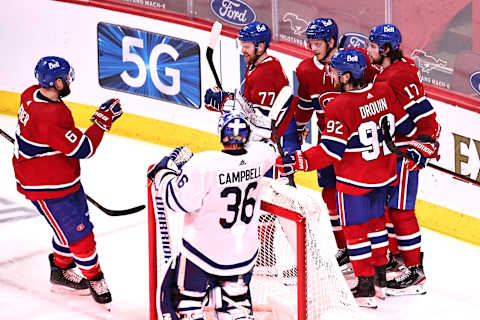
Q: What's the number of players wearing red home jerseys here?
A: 5